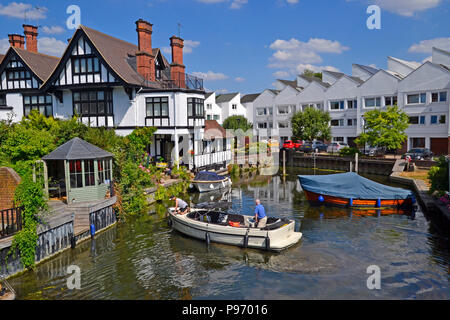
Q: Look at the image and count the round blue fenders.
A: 1